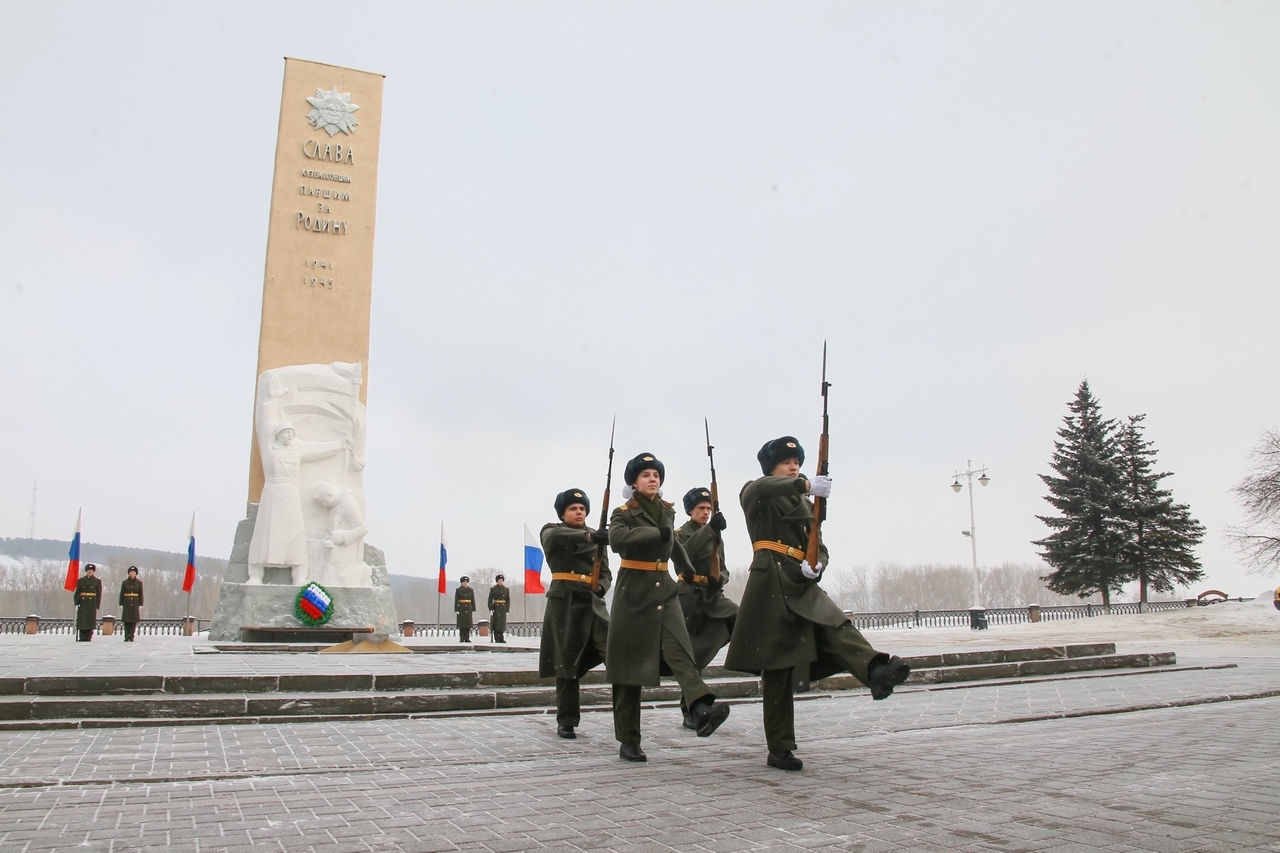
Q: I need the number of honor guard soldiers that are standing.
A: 4